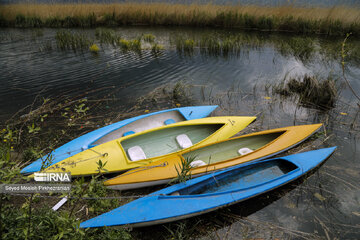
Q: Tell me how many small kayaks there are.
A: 4